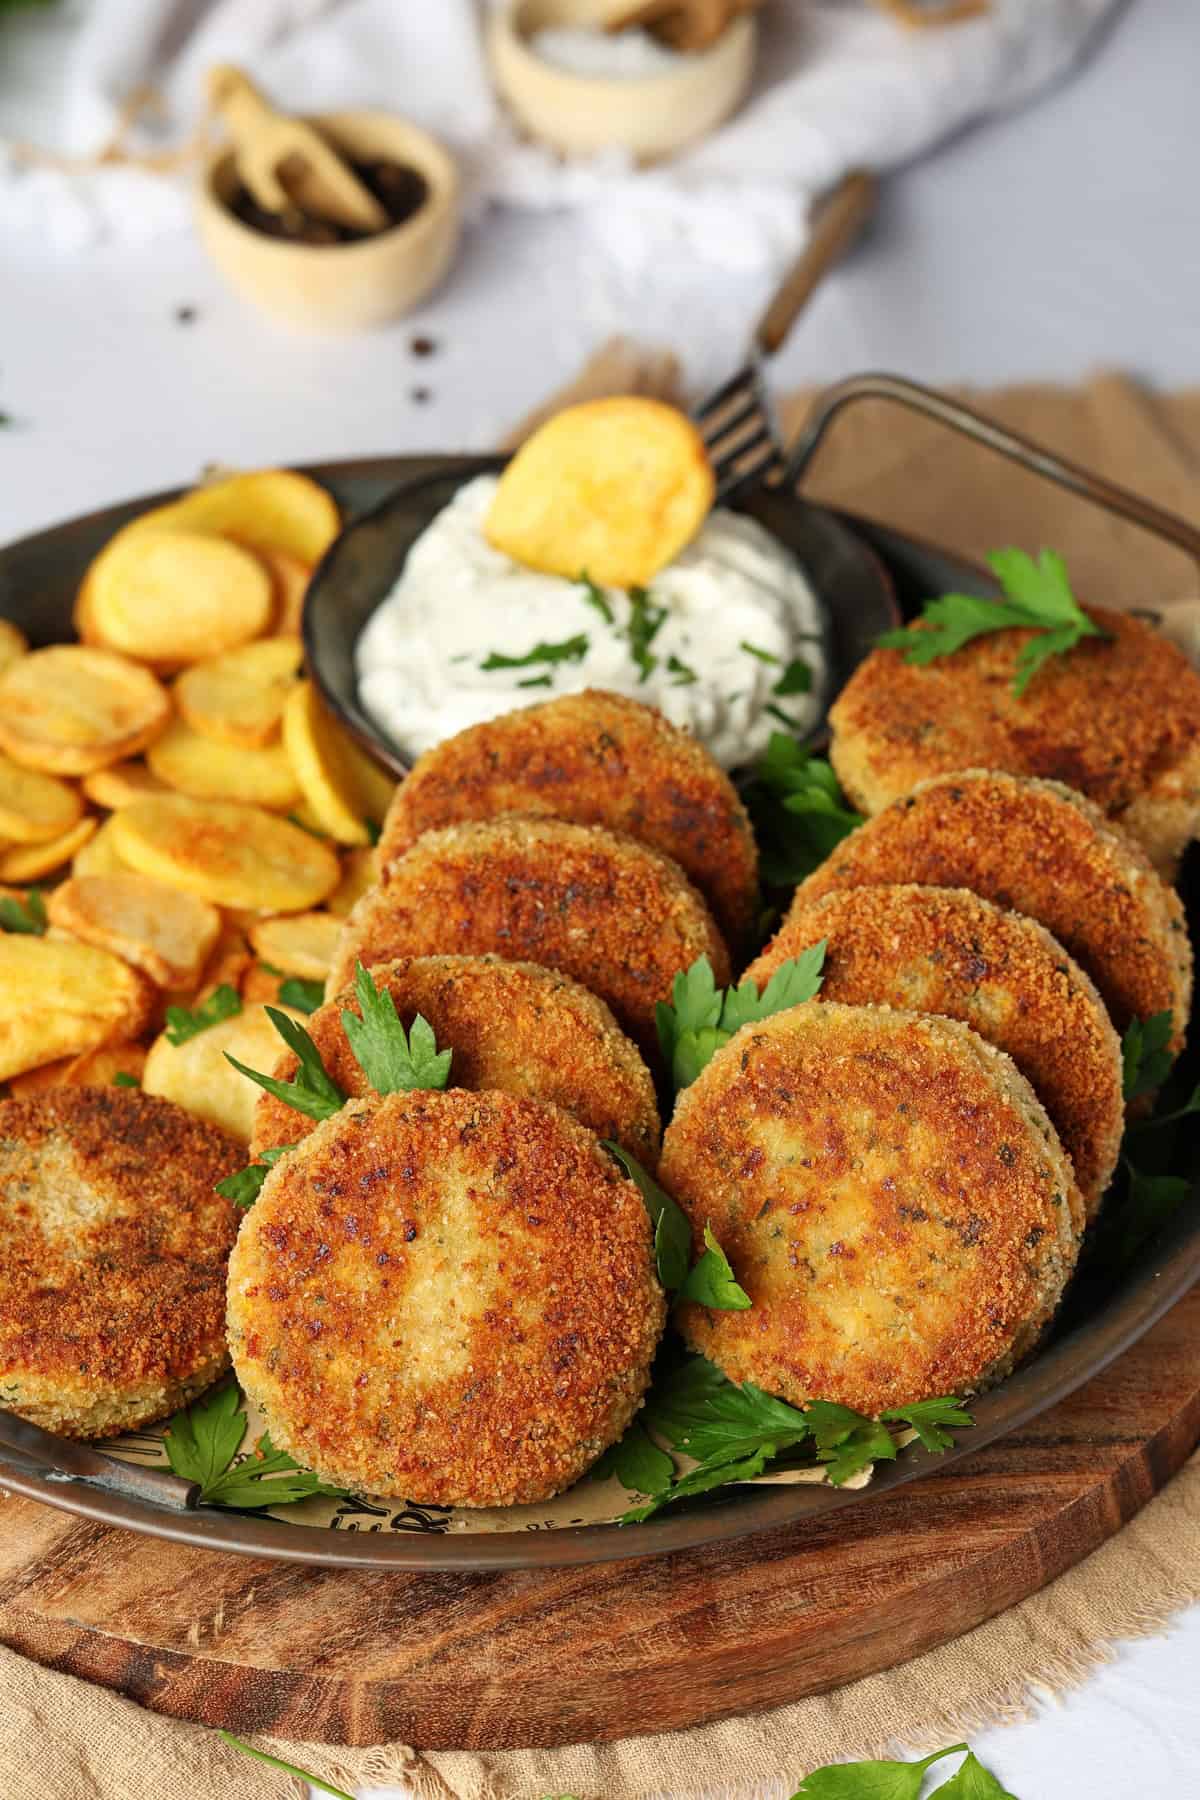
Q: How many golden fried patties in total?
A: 9